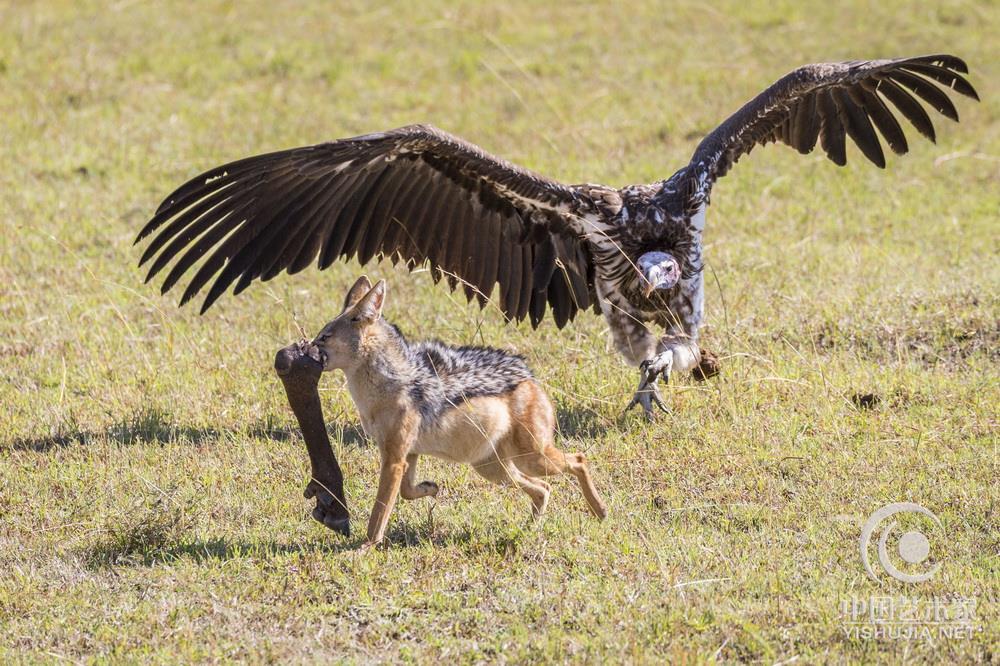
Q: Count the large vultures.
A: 1